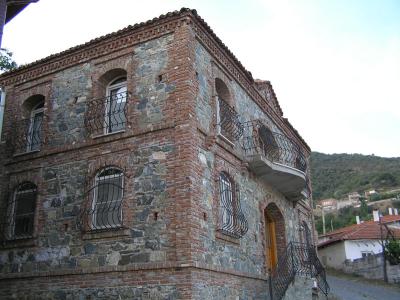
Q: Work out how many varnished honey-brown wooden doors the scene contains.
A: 1